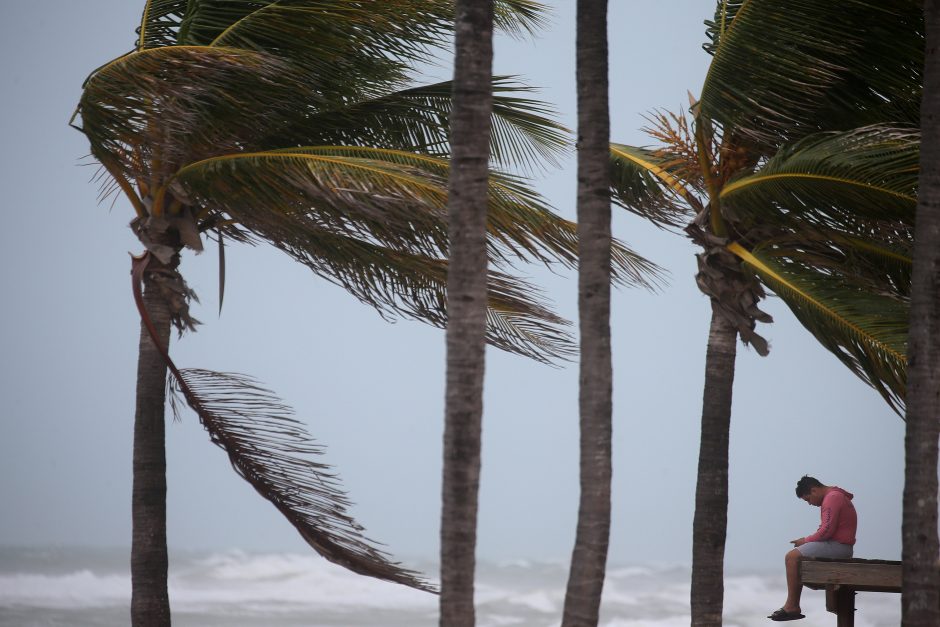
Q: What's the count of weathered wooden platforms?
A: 1